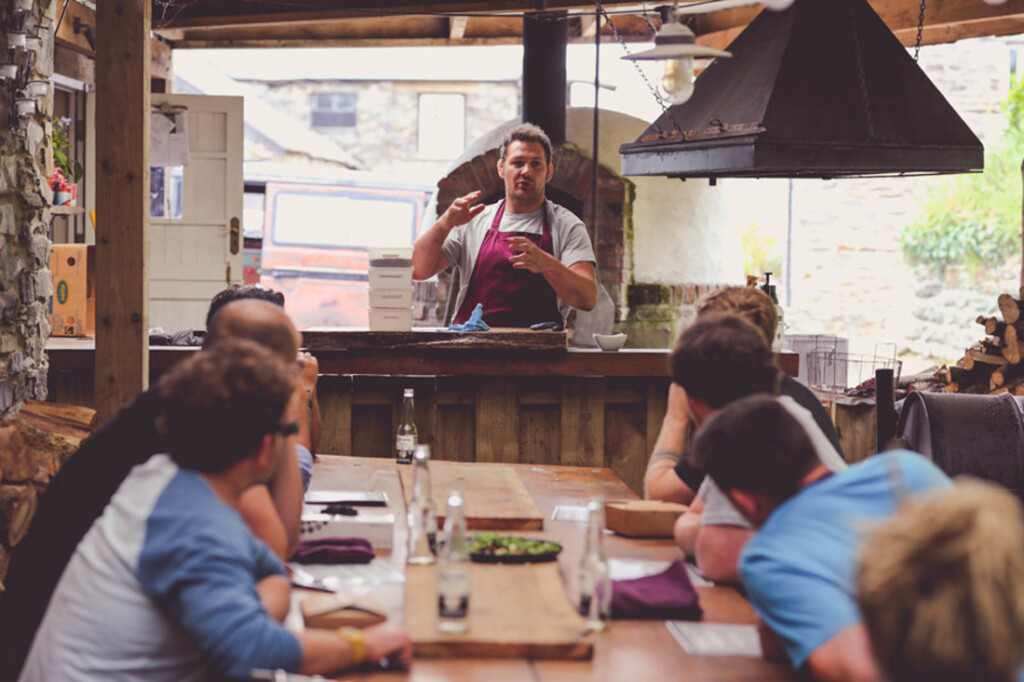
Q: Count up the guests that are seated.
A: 7